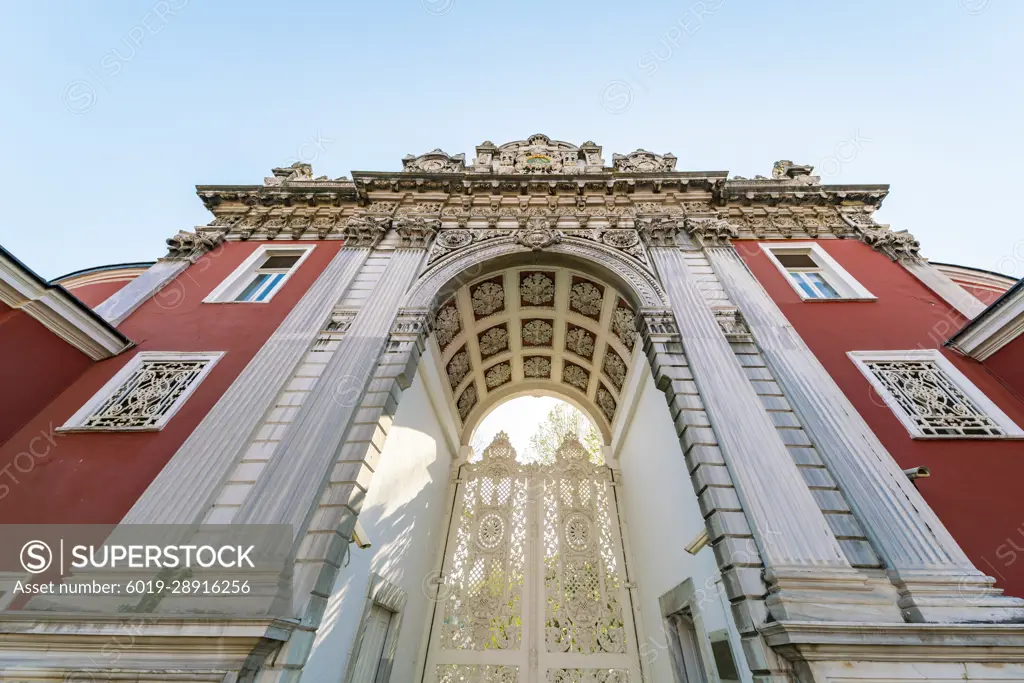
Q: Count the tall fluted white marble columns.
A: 4